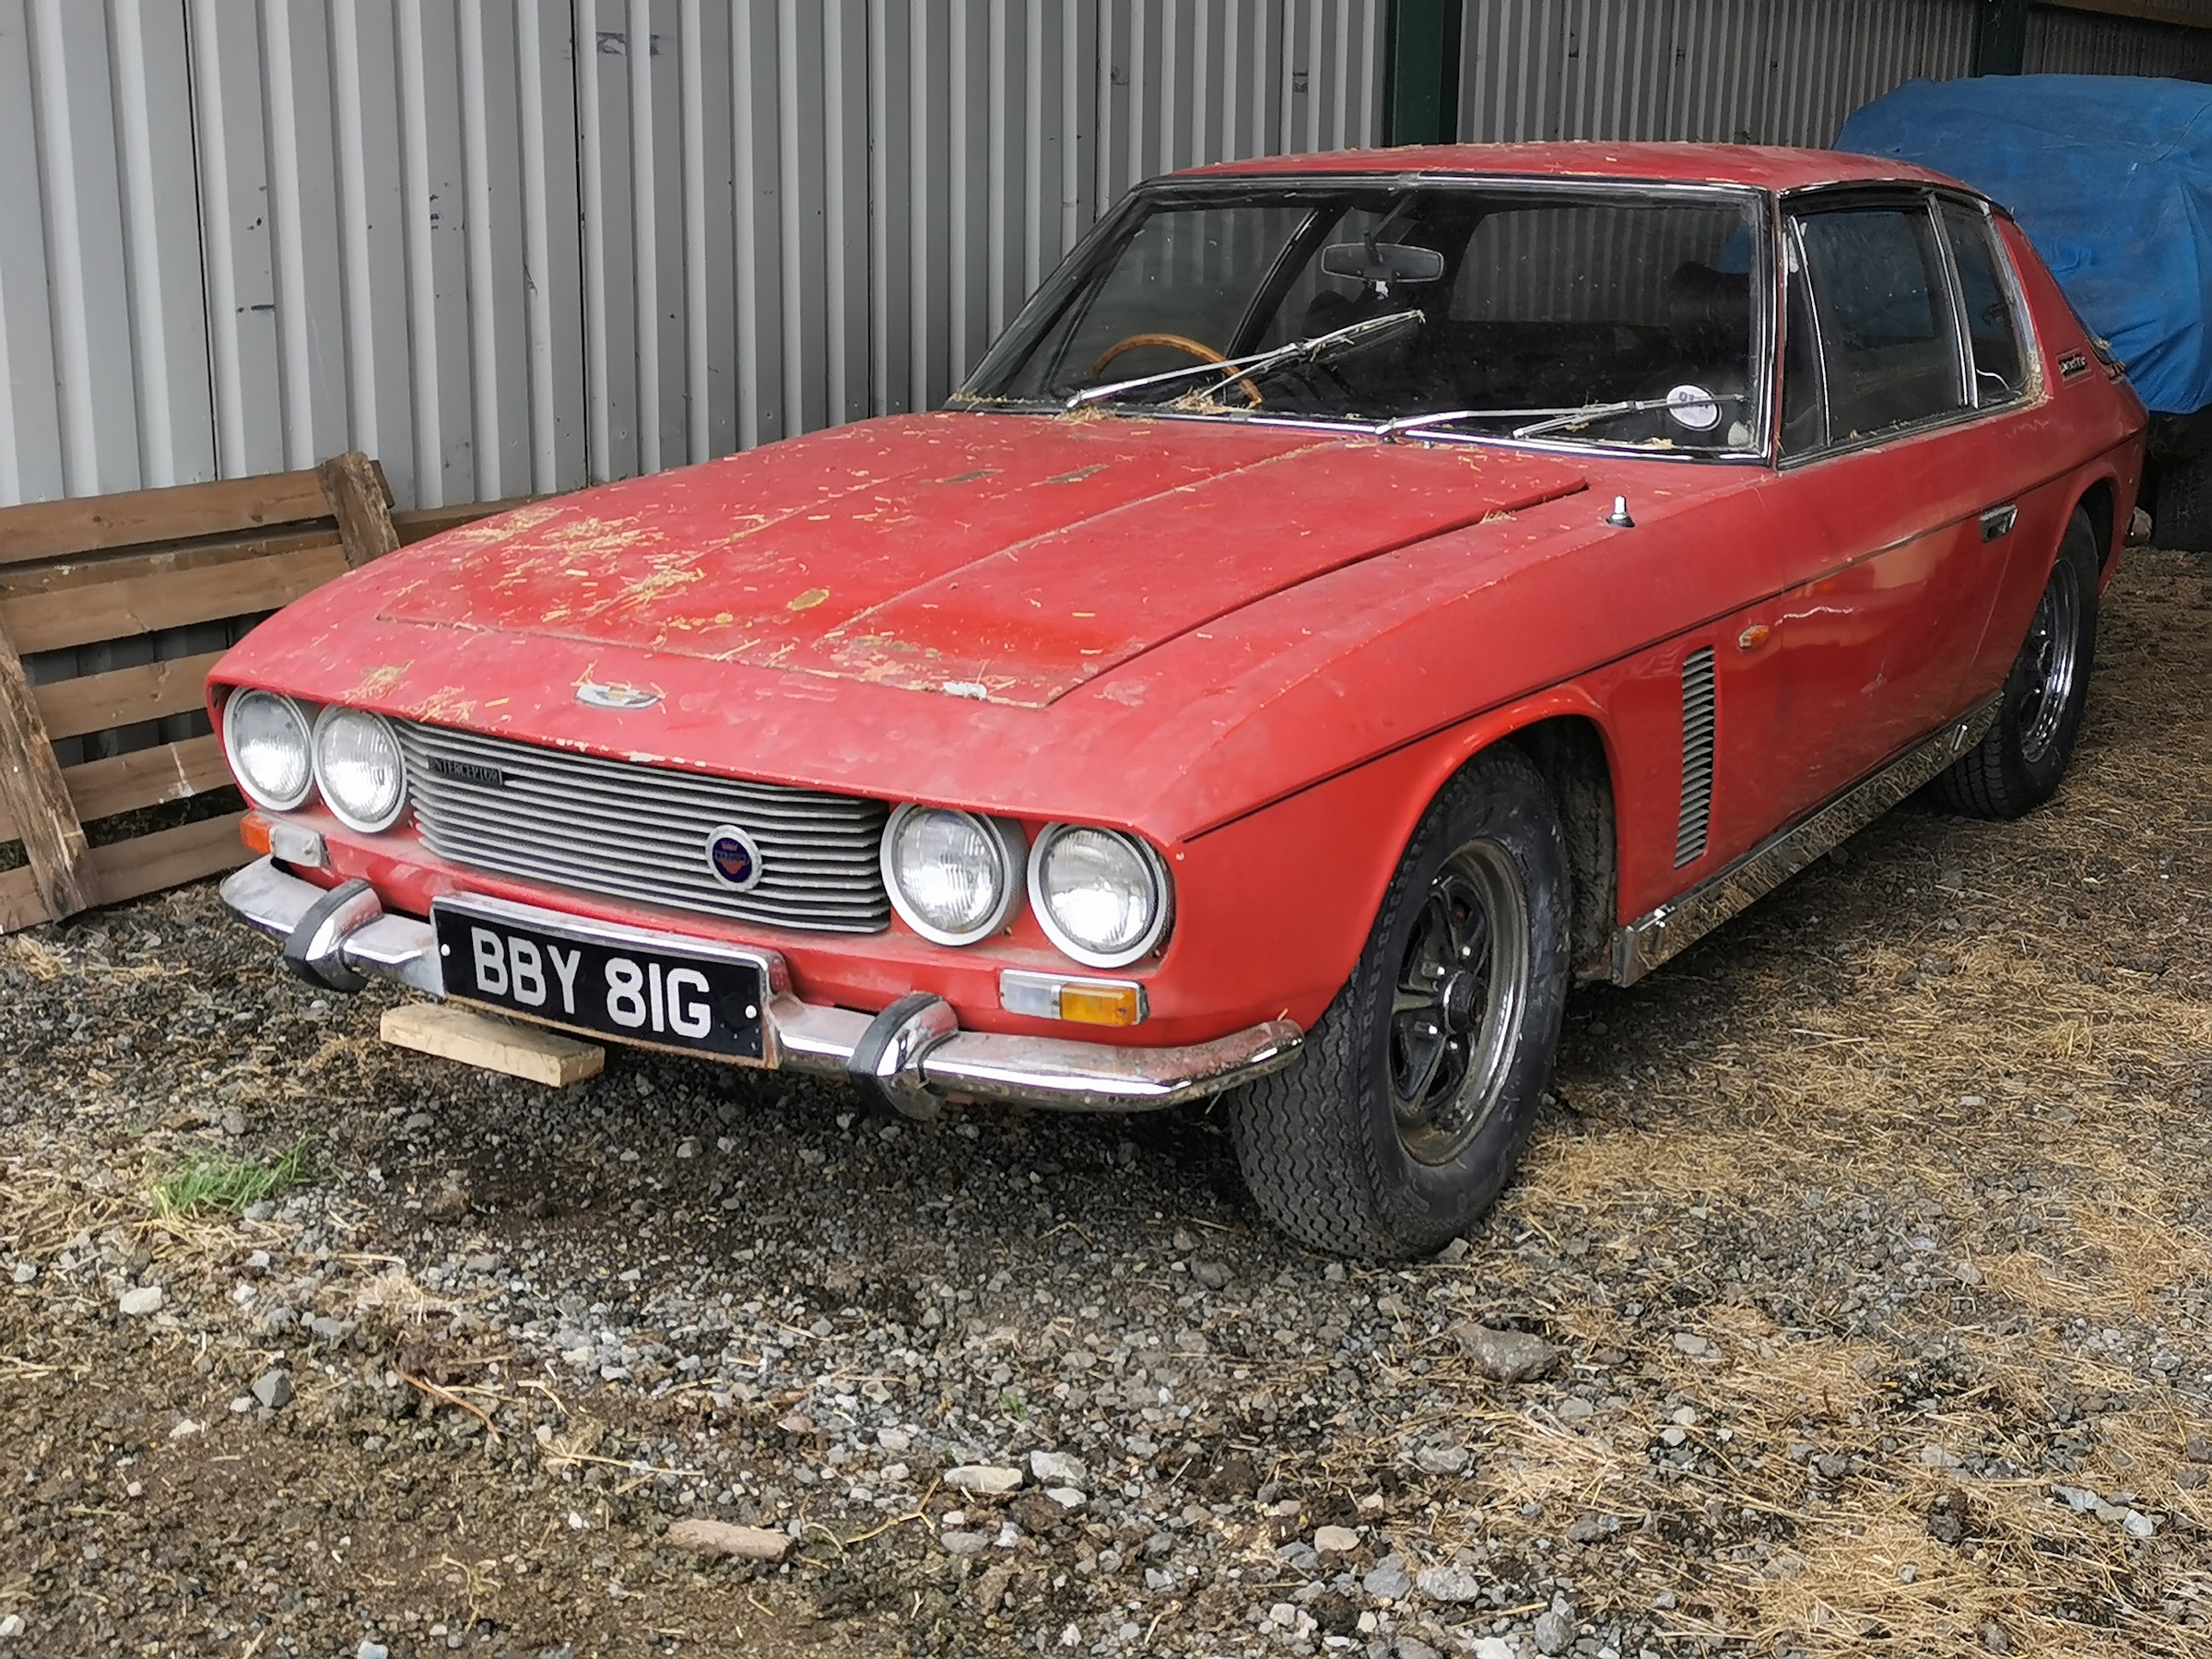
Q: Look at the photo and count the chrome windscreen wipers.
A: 2